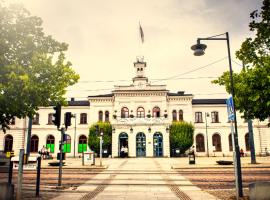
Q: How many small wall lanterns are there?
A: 4